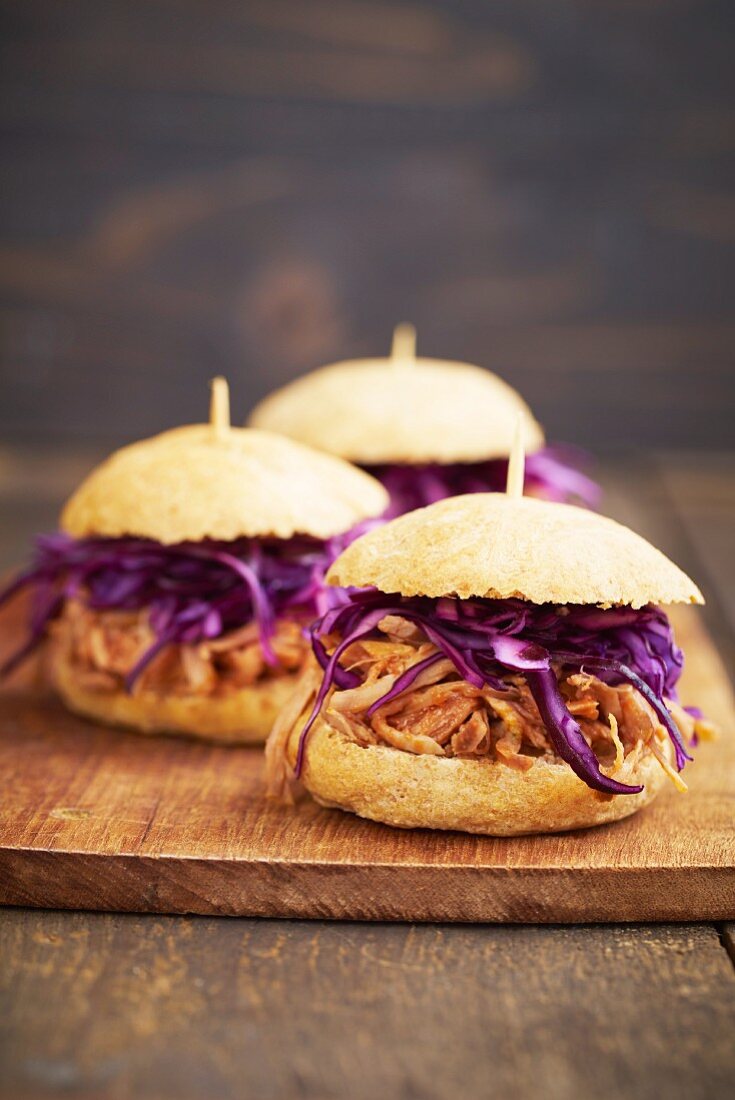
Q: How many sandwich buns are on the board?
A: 3